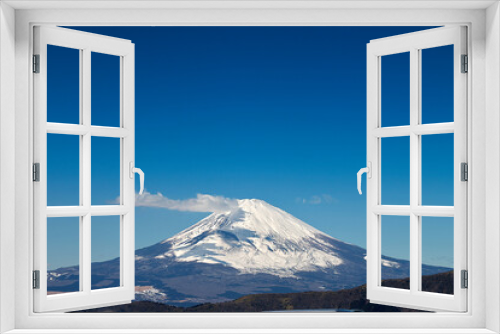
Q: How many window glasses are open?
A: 2